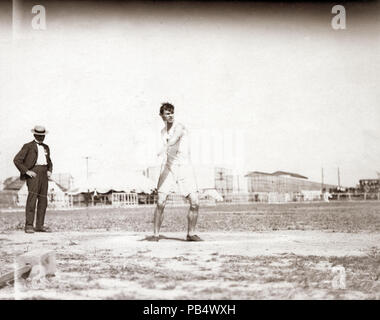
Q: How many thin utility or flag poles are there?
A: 3